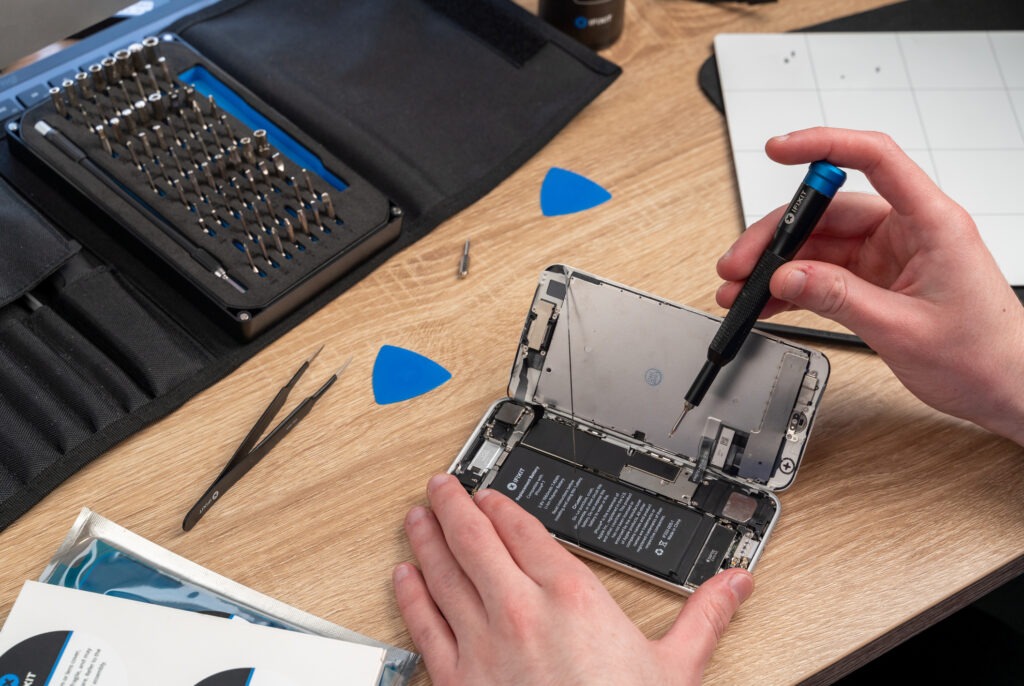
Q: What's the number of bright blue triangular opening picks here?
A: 2